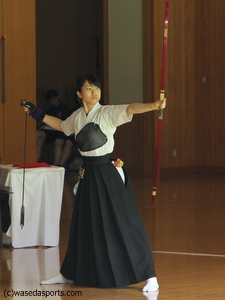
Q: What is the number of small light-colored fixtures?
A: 2